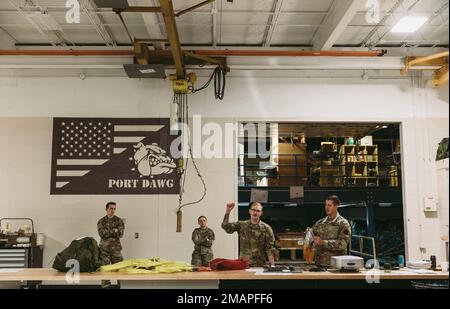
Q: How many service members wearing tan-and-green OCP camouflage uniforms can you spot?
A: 4